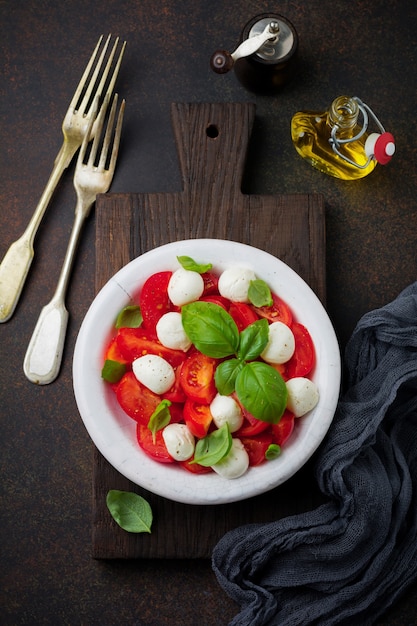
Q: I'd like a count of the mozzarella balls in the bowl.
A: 9